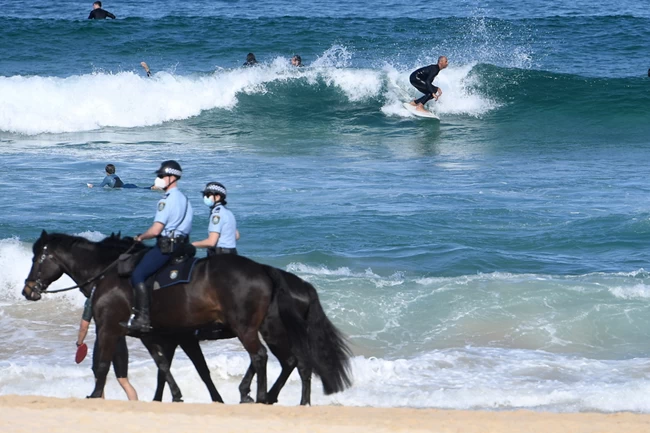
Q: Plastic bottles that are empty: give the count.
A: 0